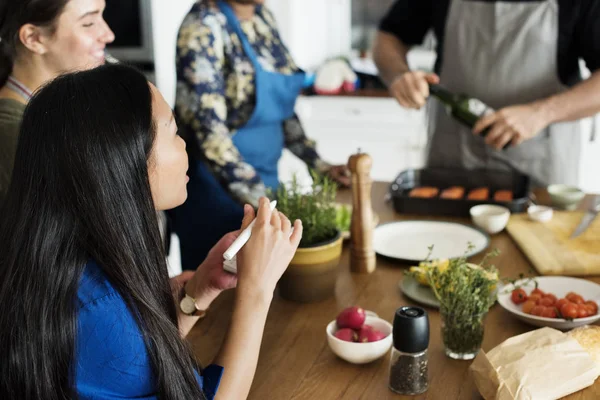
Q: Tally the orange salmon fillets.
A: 4